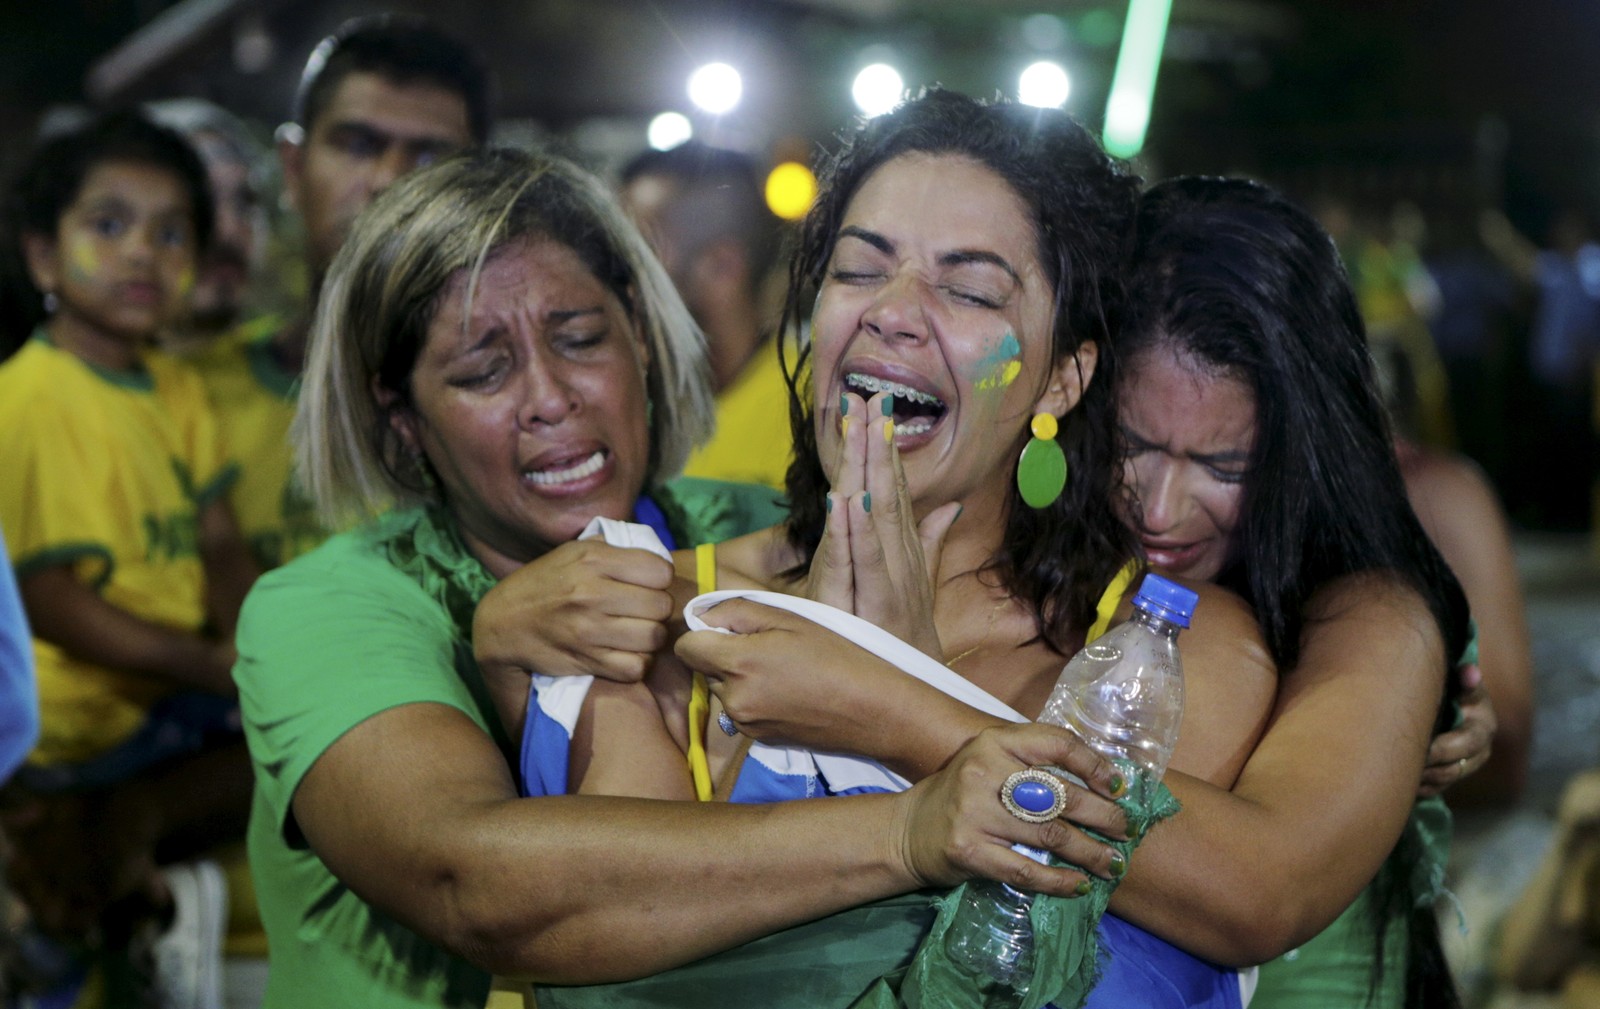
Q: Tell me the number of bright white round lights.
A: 4